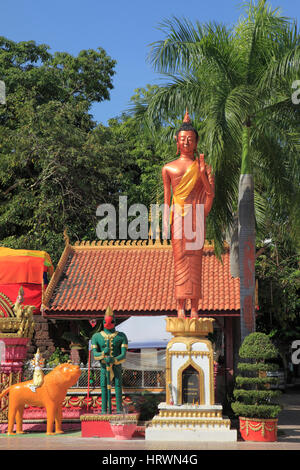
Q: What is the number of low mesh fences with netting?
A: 1